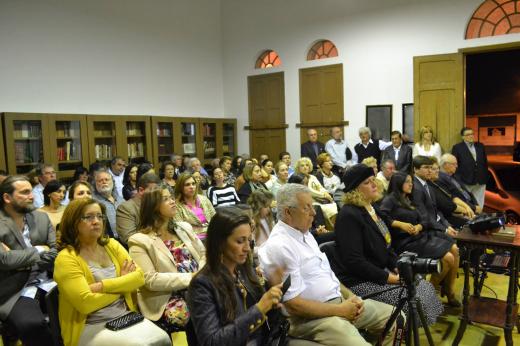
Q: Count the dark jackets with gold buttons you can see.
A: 1